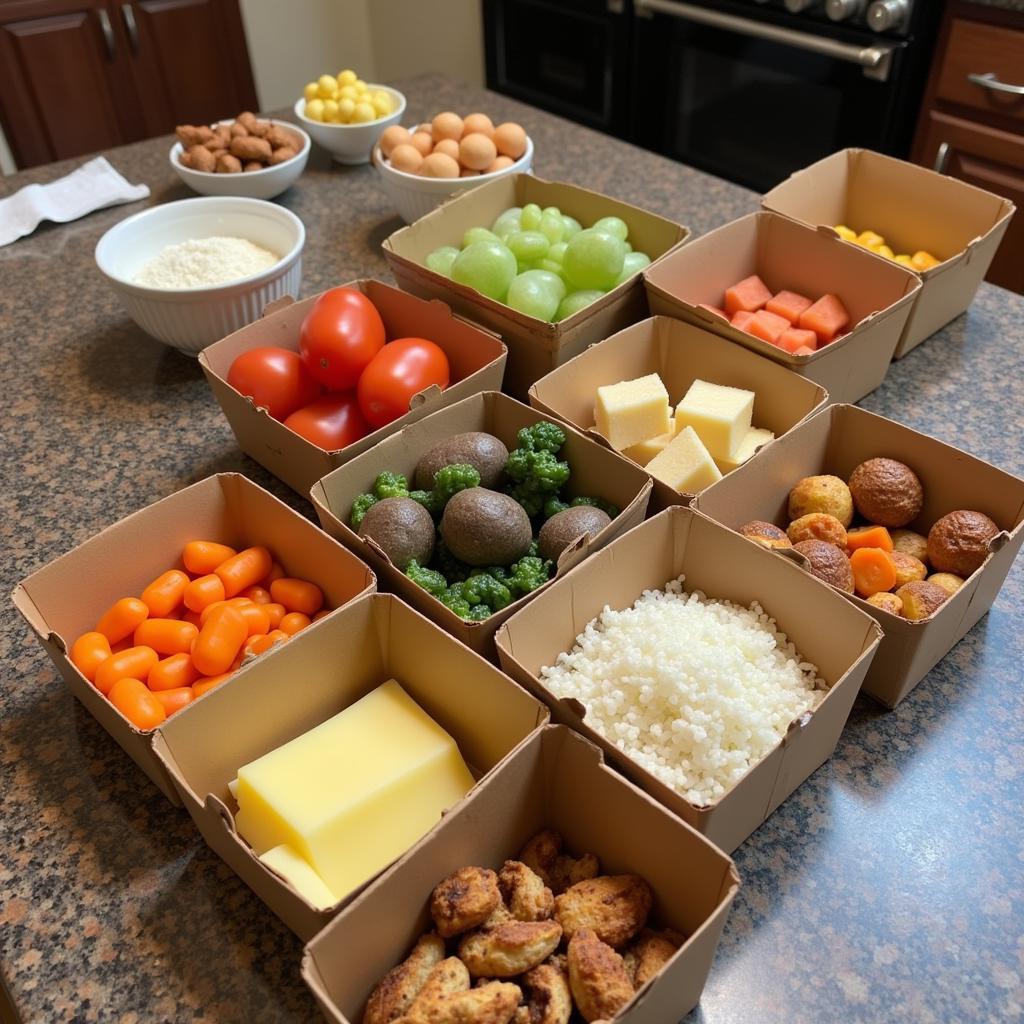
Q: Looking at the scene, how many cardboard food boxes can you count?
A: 11